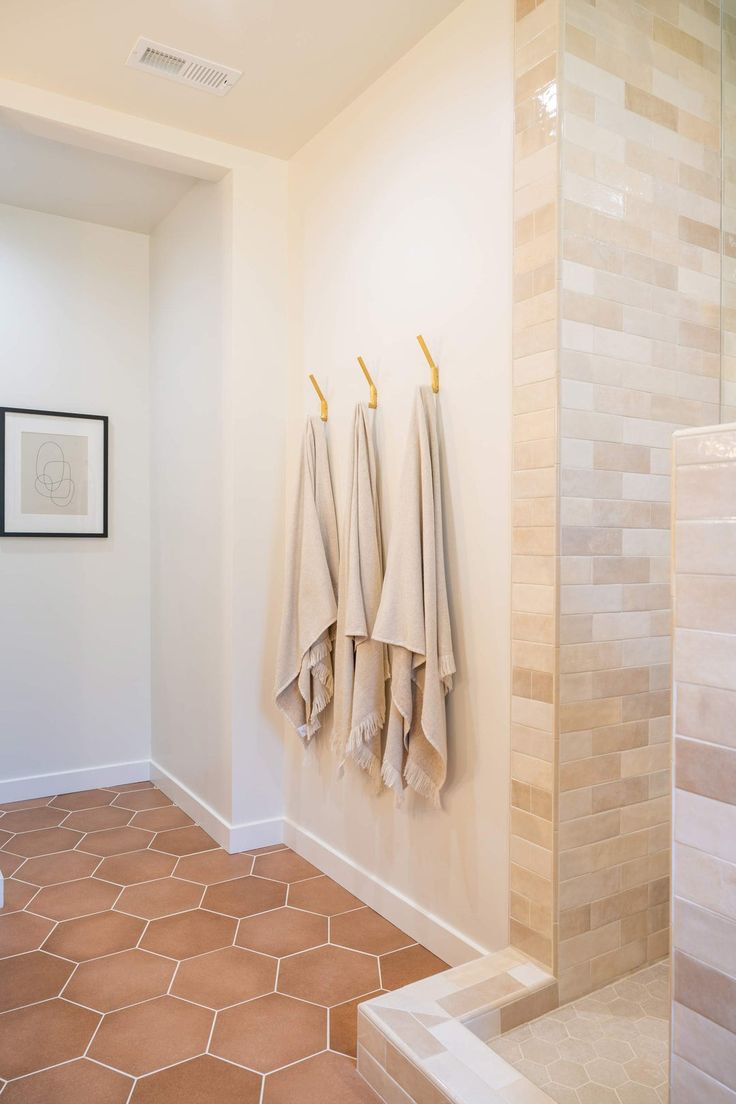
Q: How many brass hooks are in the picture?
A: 3